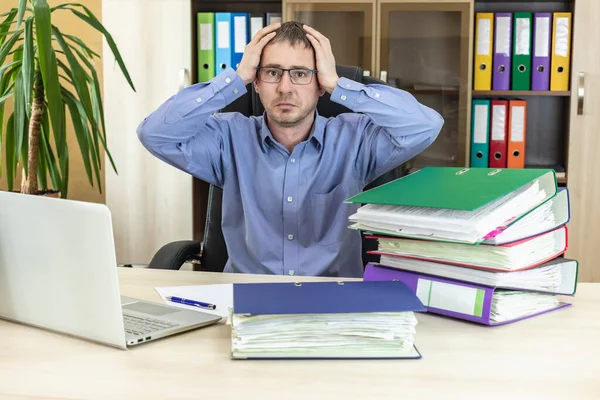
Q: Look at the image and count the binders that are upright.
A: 13